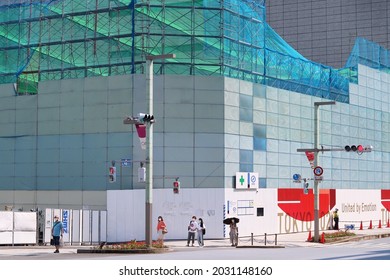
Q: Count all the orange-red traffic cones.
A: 6